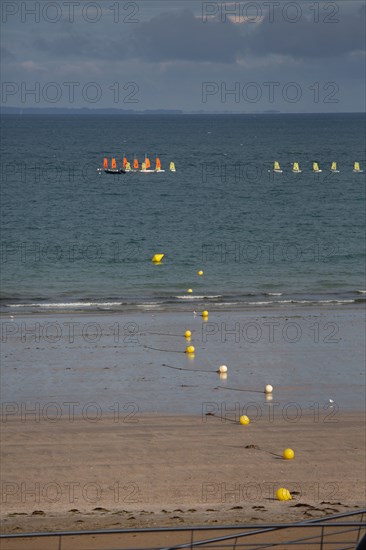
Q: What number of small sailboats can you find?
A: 14